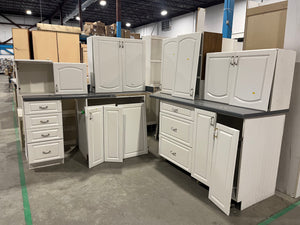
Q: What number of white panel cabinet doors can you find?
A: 12